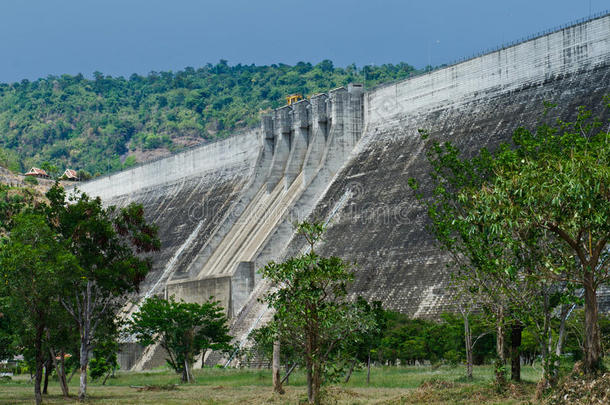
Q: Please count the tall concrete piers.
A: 5